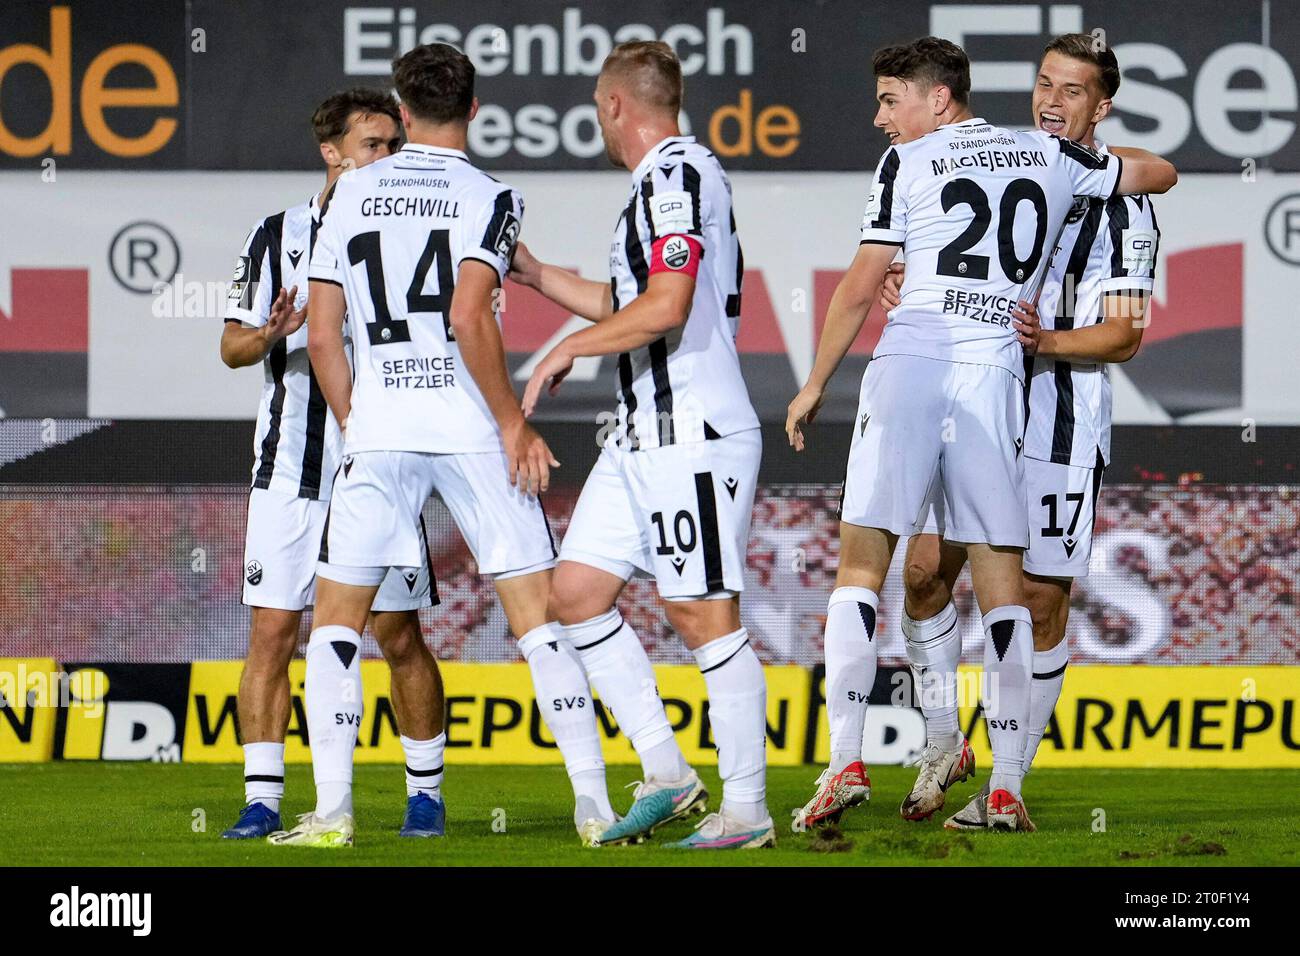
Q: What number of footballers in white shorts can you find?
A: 5